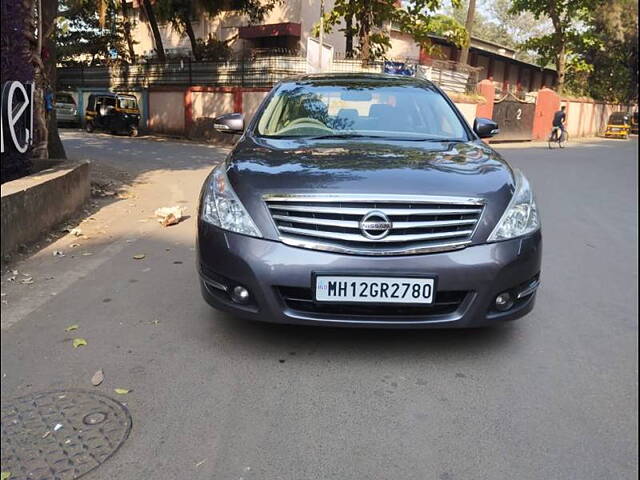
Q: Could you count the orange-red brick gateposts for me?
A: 2